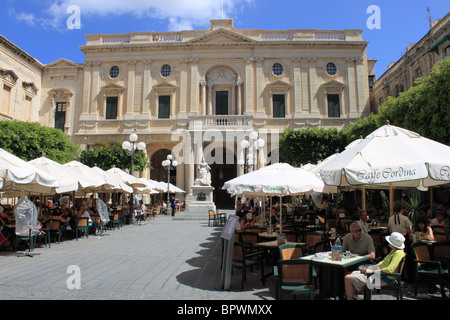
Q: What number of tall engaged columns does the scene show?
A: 12